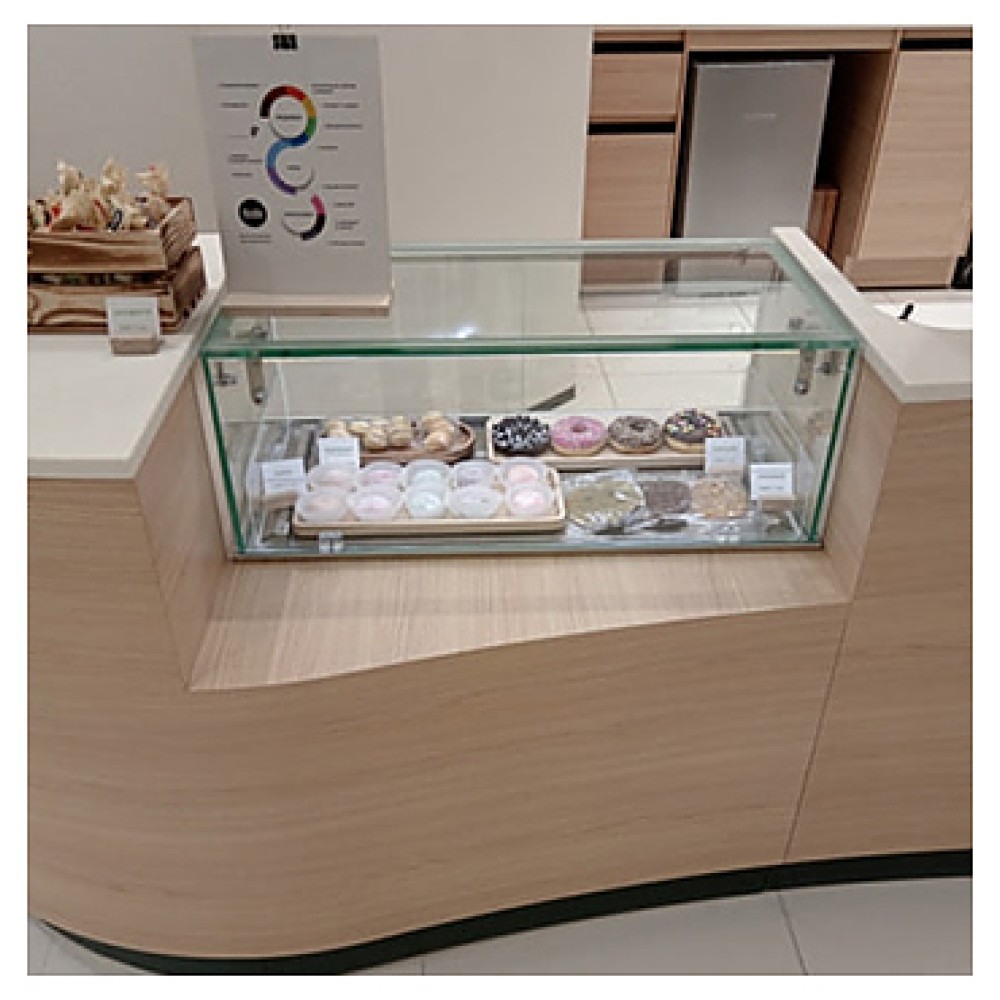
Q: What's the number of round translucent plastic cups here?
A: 10